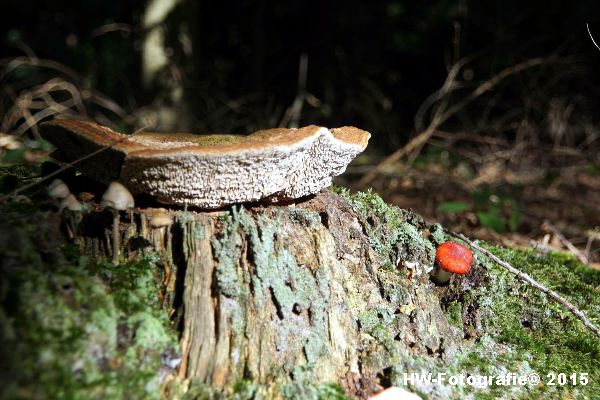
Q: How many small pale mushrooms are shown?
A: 4